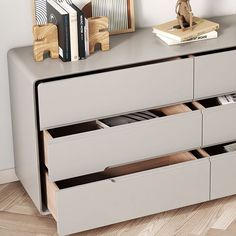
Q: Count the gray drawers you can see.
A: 6